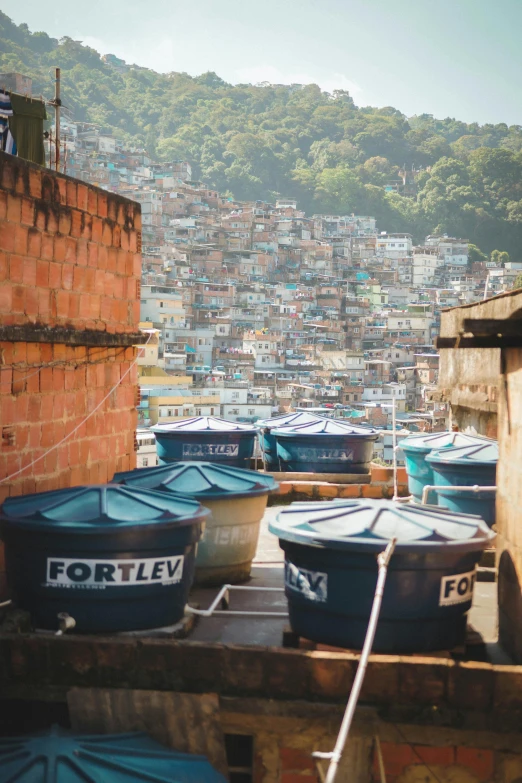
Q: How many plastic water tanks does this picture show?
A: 9